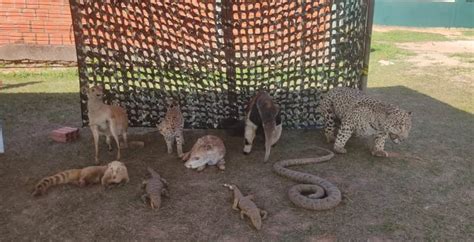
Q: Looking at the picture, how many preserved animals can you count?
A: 9